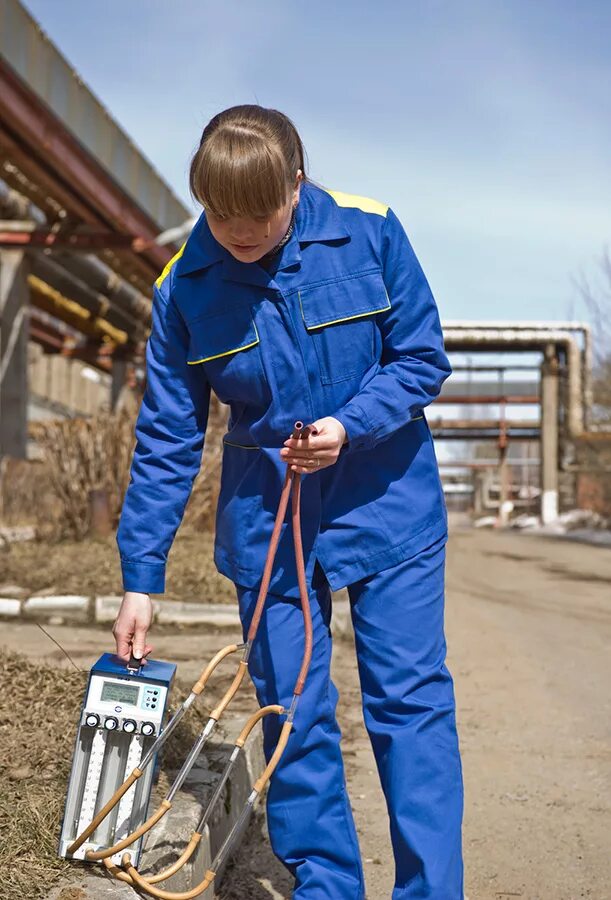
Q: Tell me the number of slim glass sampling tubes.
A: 4